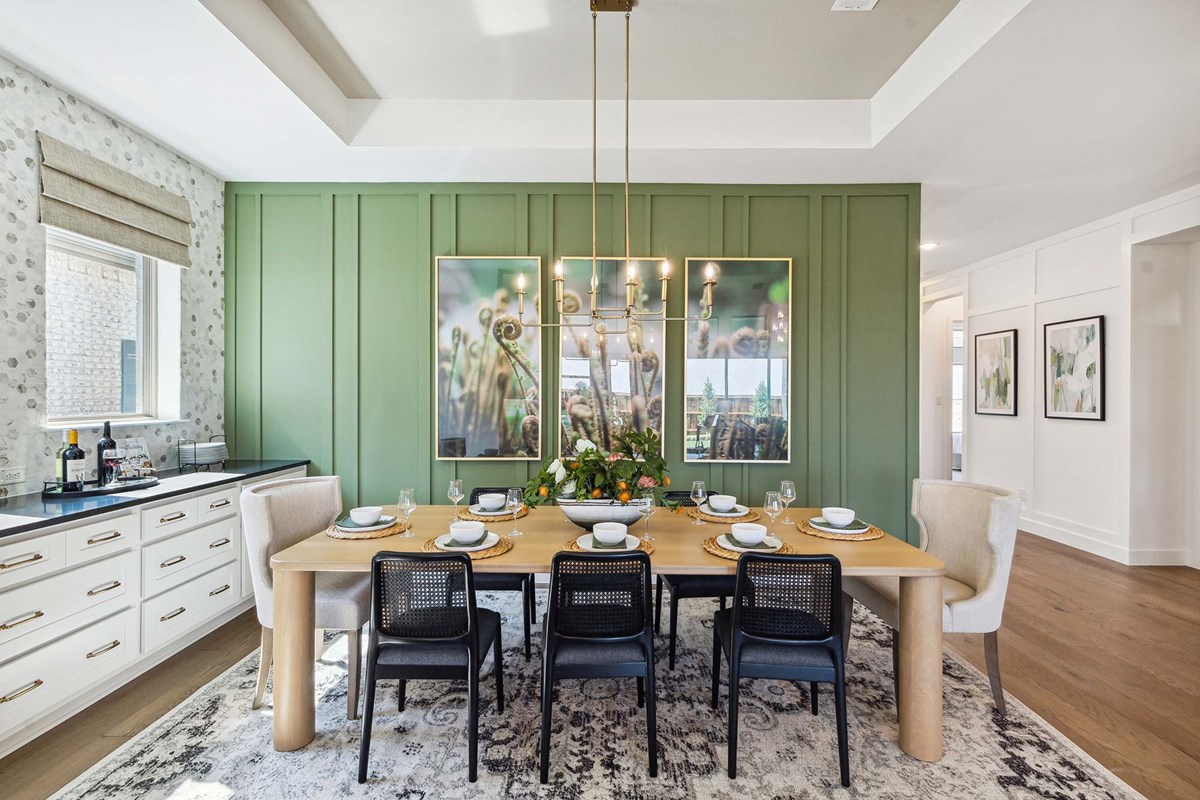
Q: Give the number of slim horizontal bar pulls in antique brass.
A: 12